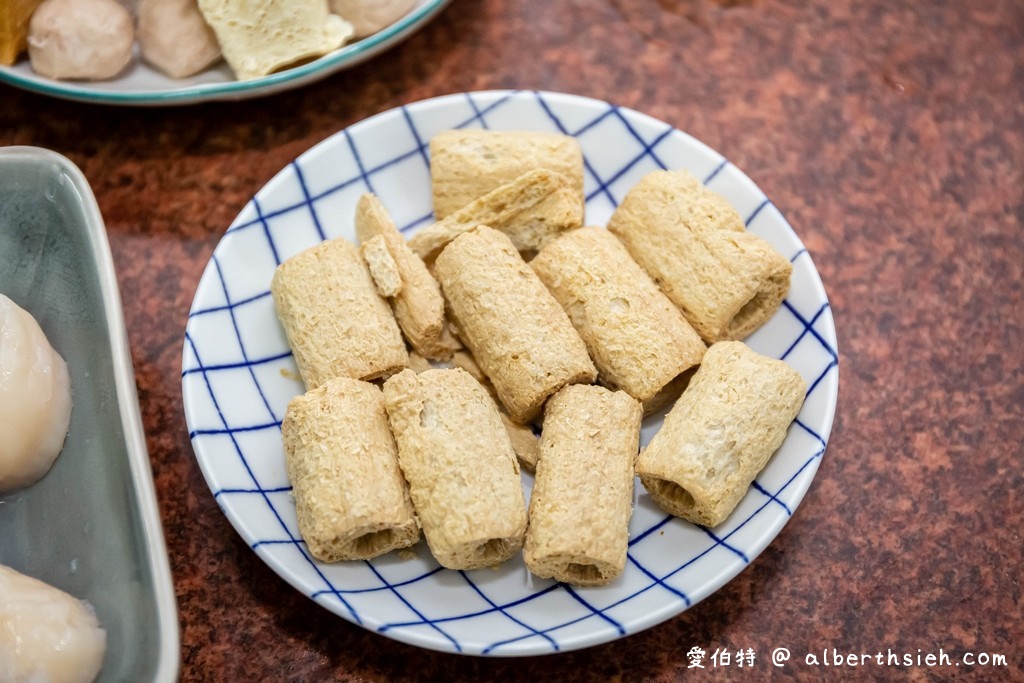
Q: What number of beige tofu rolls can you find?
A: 9